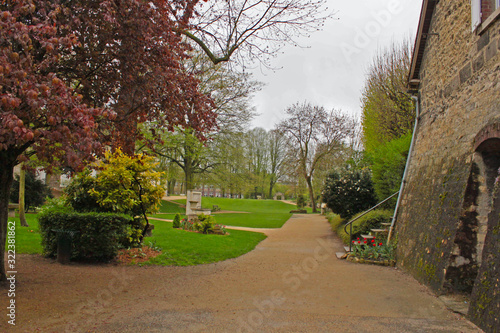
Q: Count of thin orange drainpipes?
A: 0